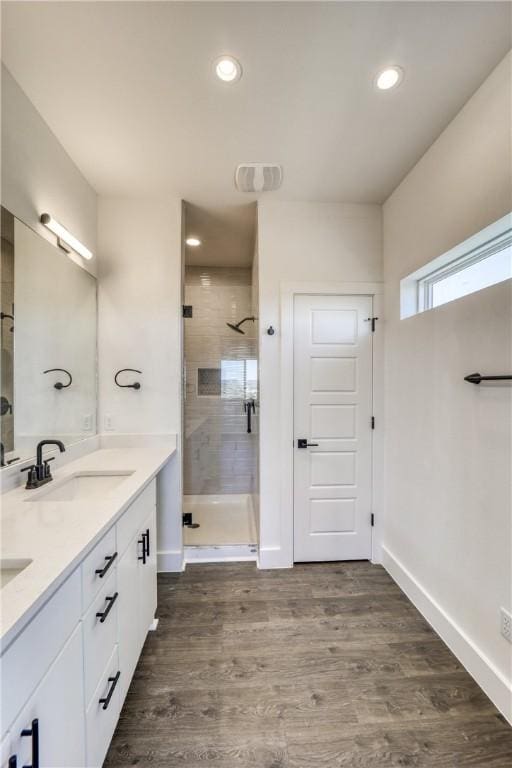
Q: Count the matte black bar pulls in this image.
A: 7